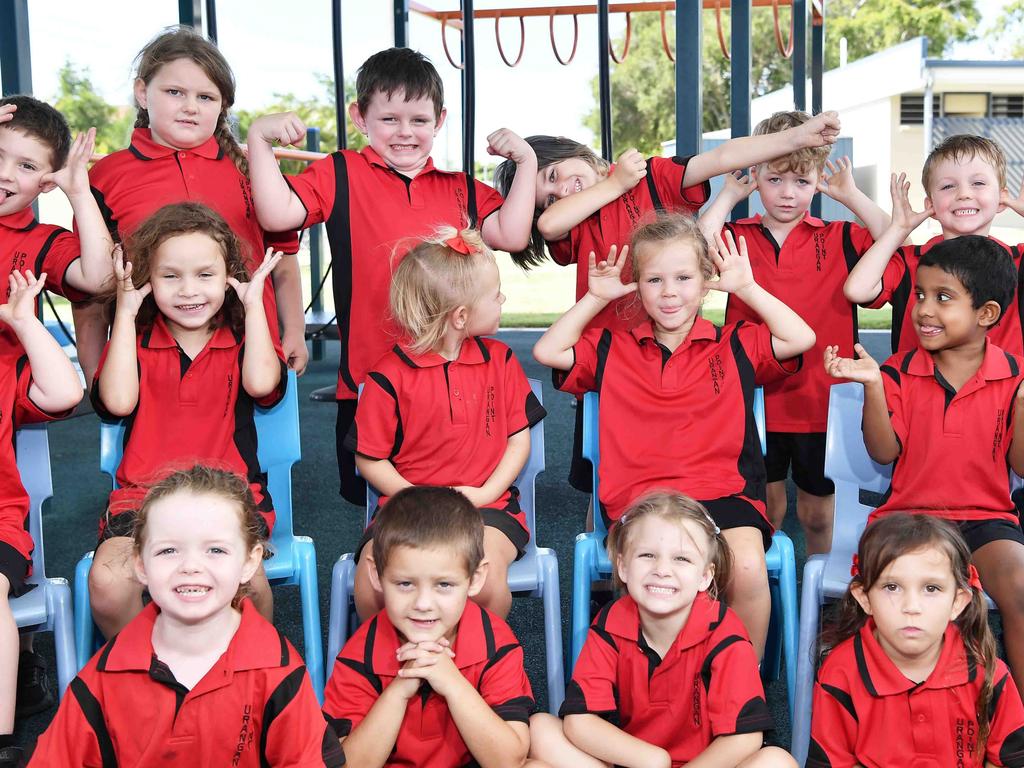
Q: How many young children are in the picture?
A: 15